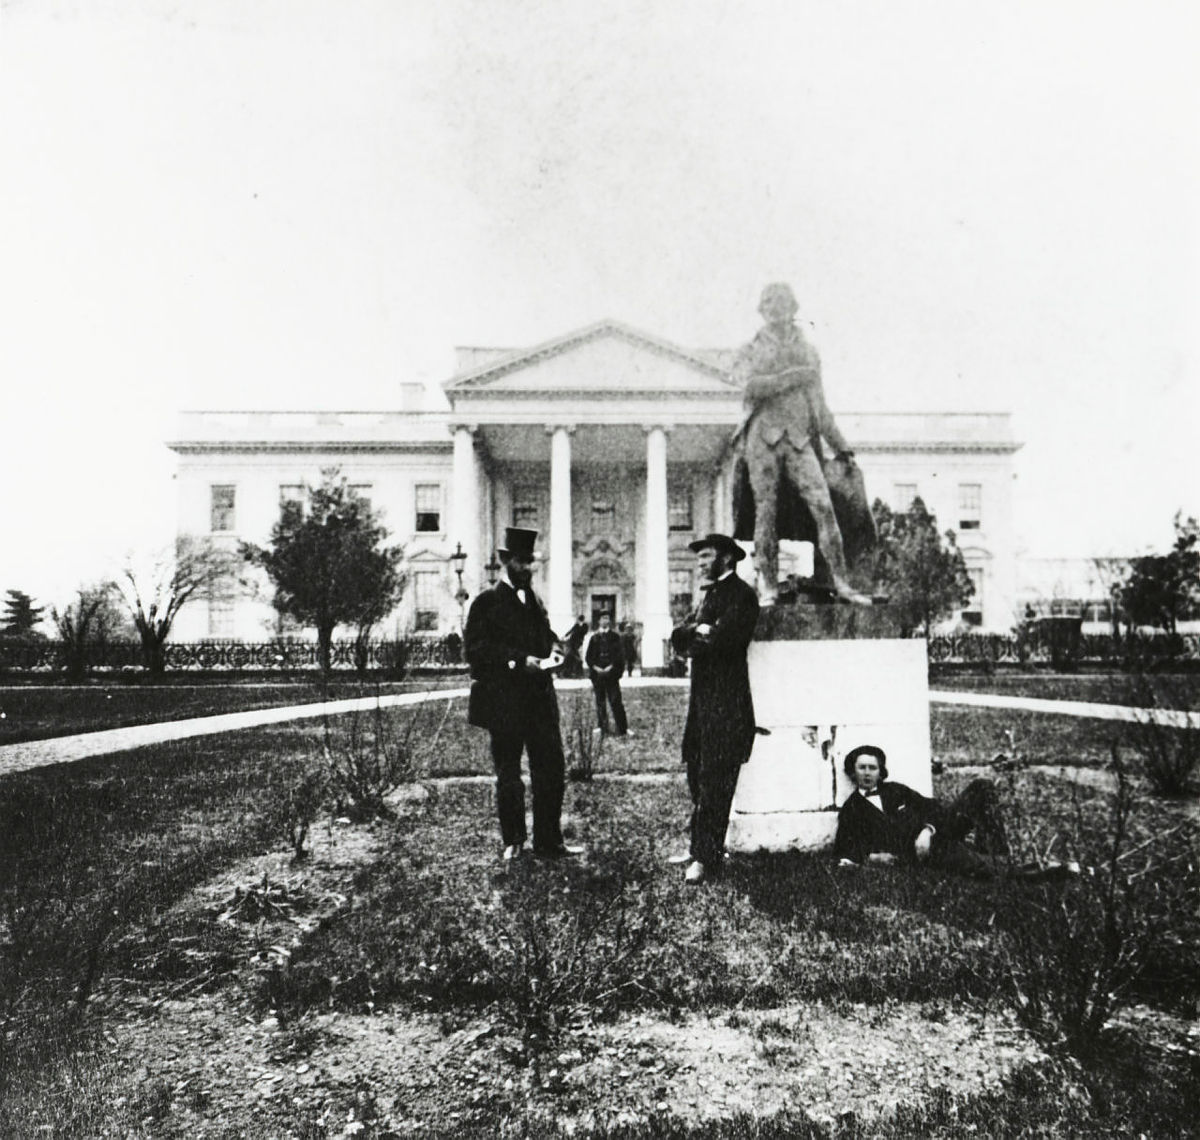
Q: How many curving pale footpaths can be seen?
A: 2